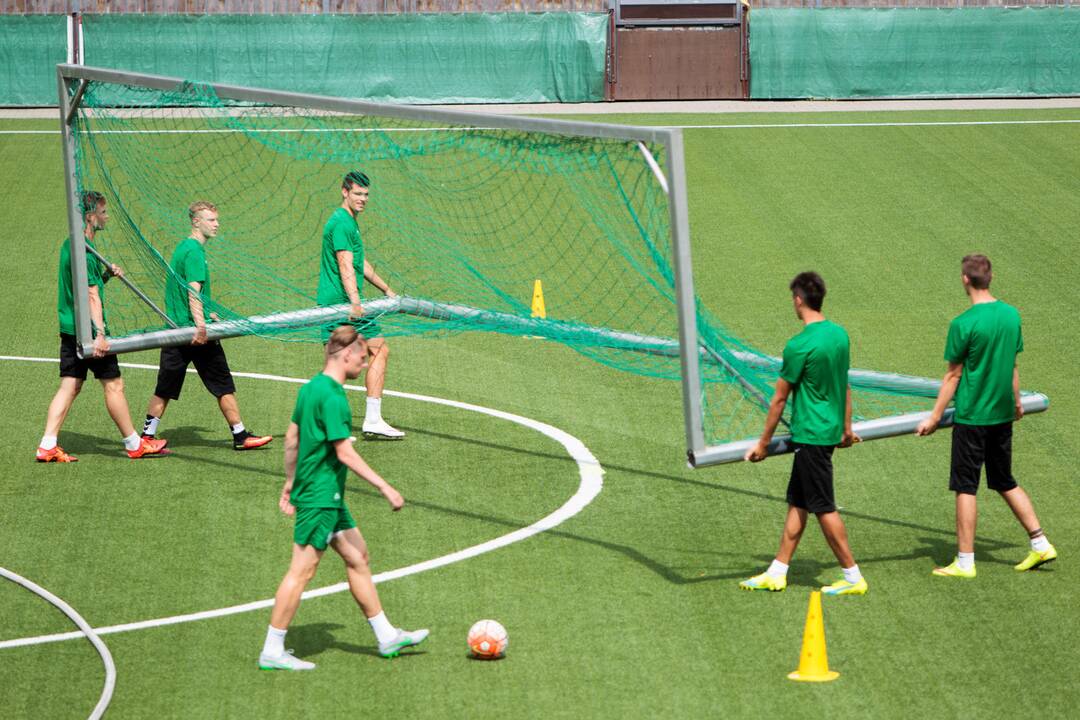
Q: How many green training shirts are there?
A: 6